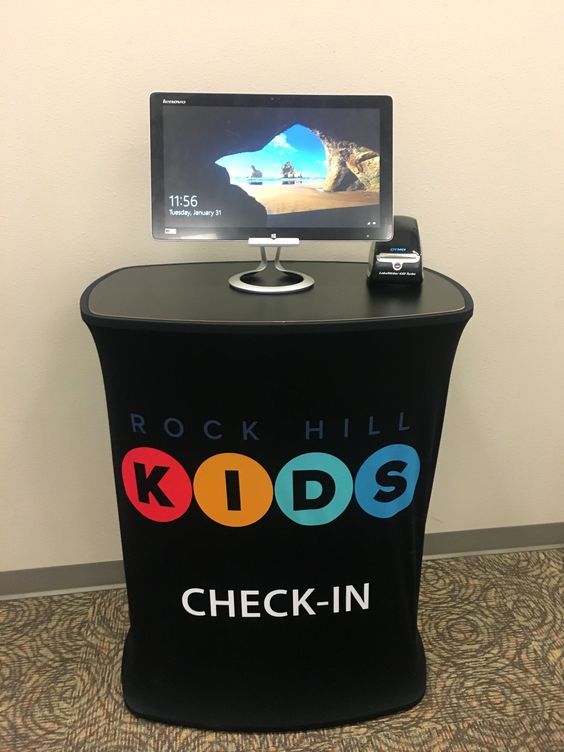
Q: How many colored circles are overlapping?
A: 0